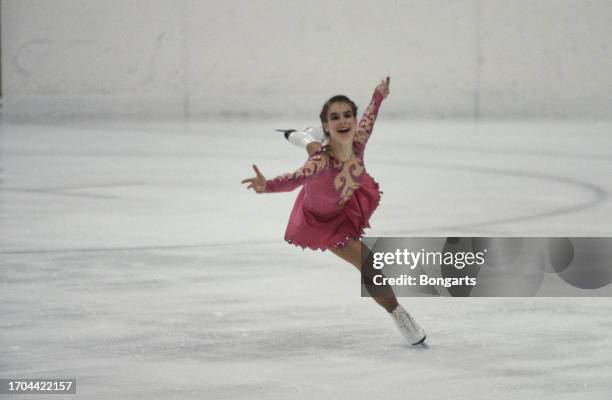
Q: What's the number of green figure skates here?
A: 0